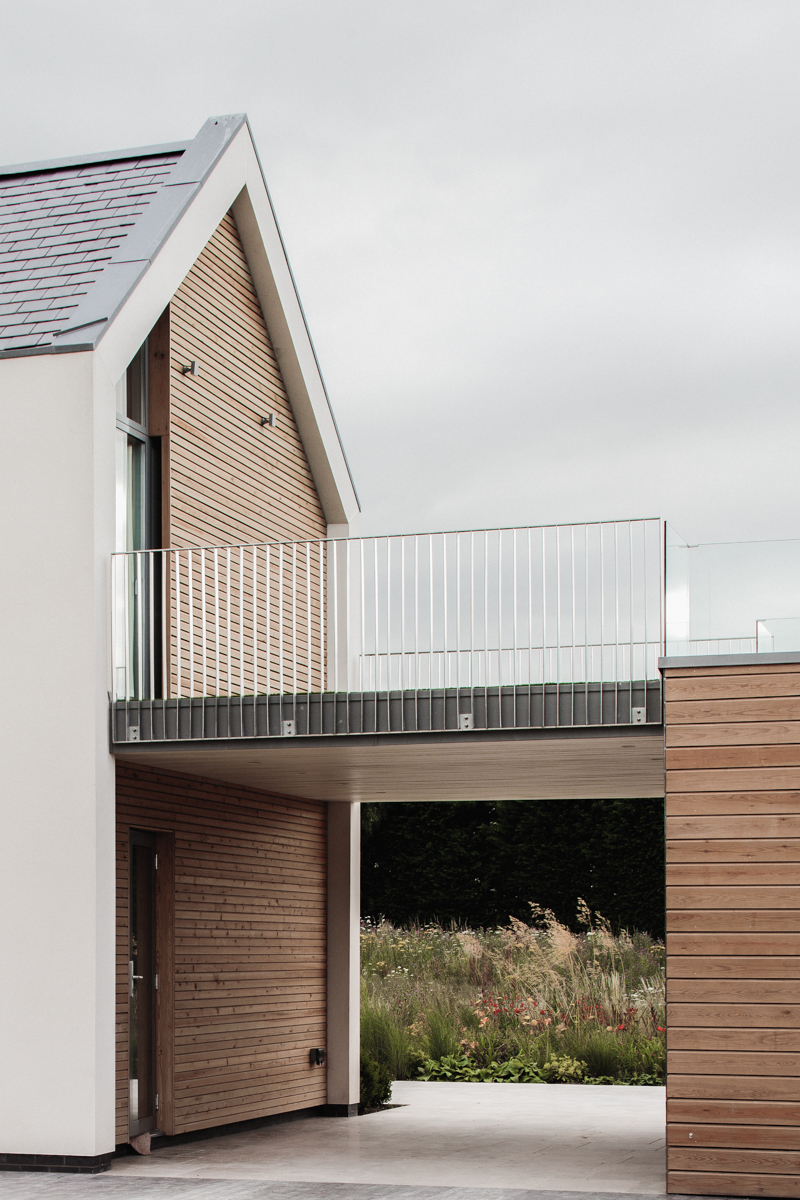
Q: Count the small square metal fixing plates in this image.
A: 4